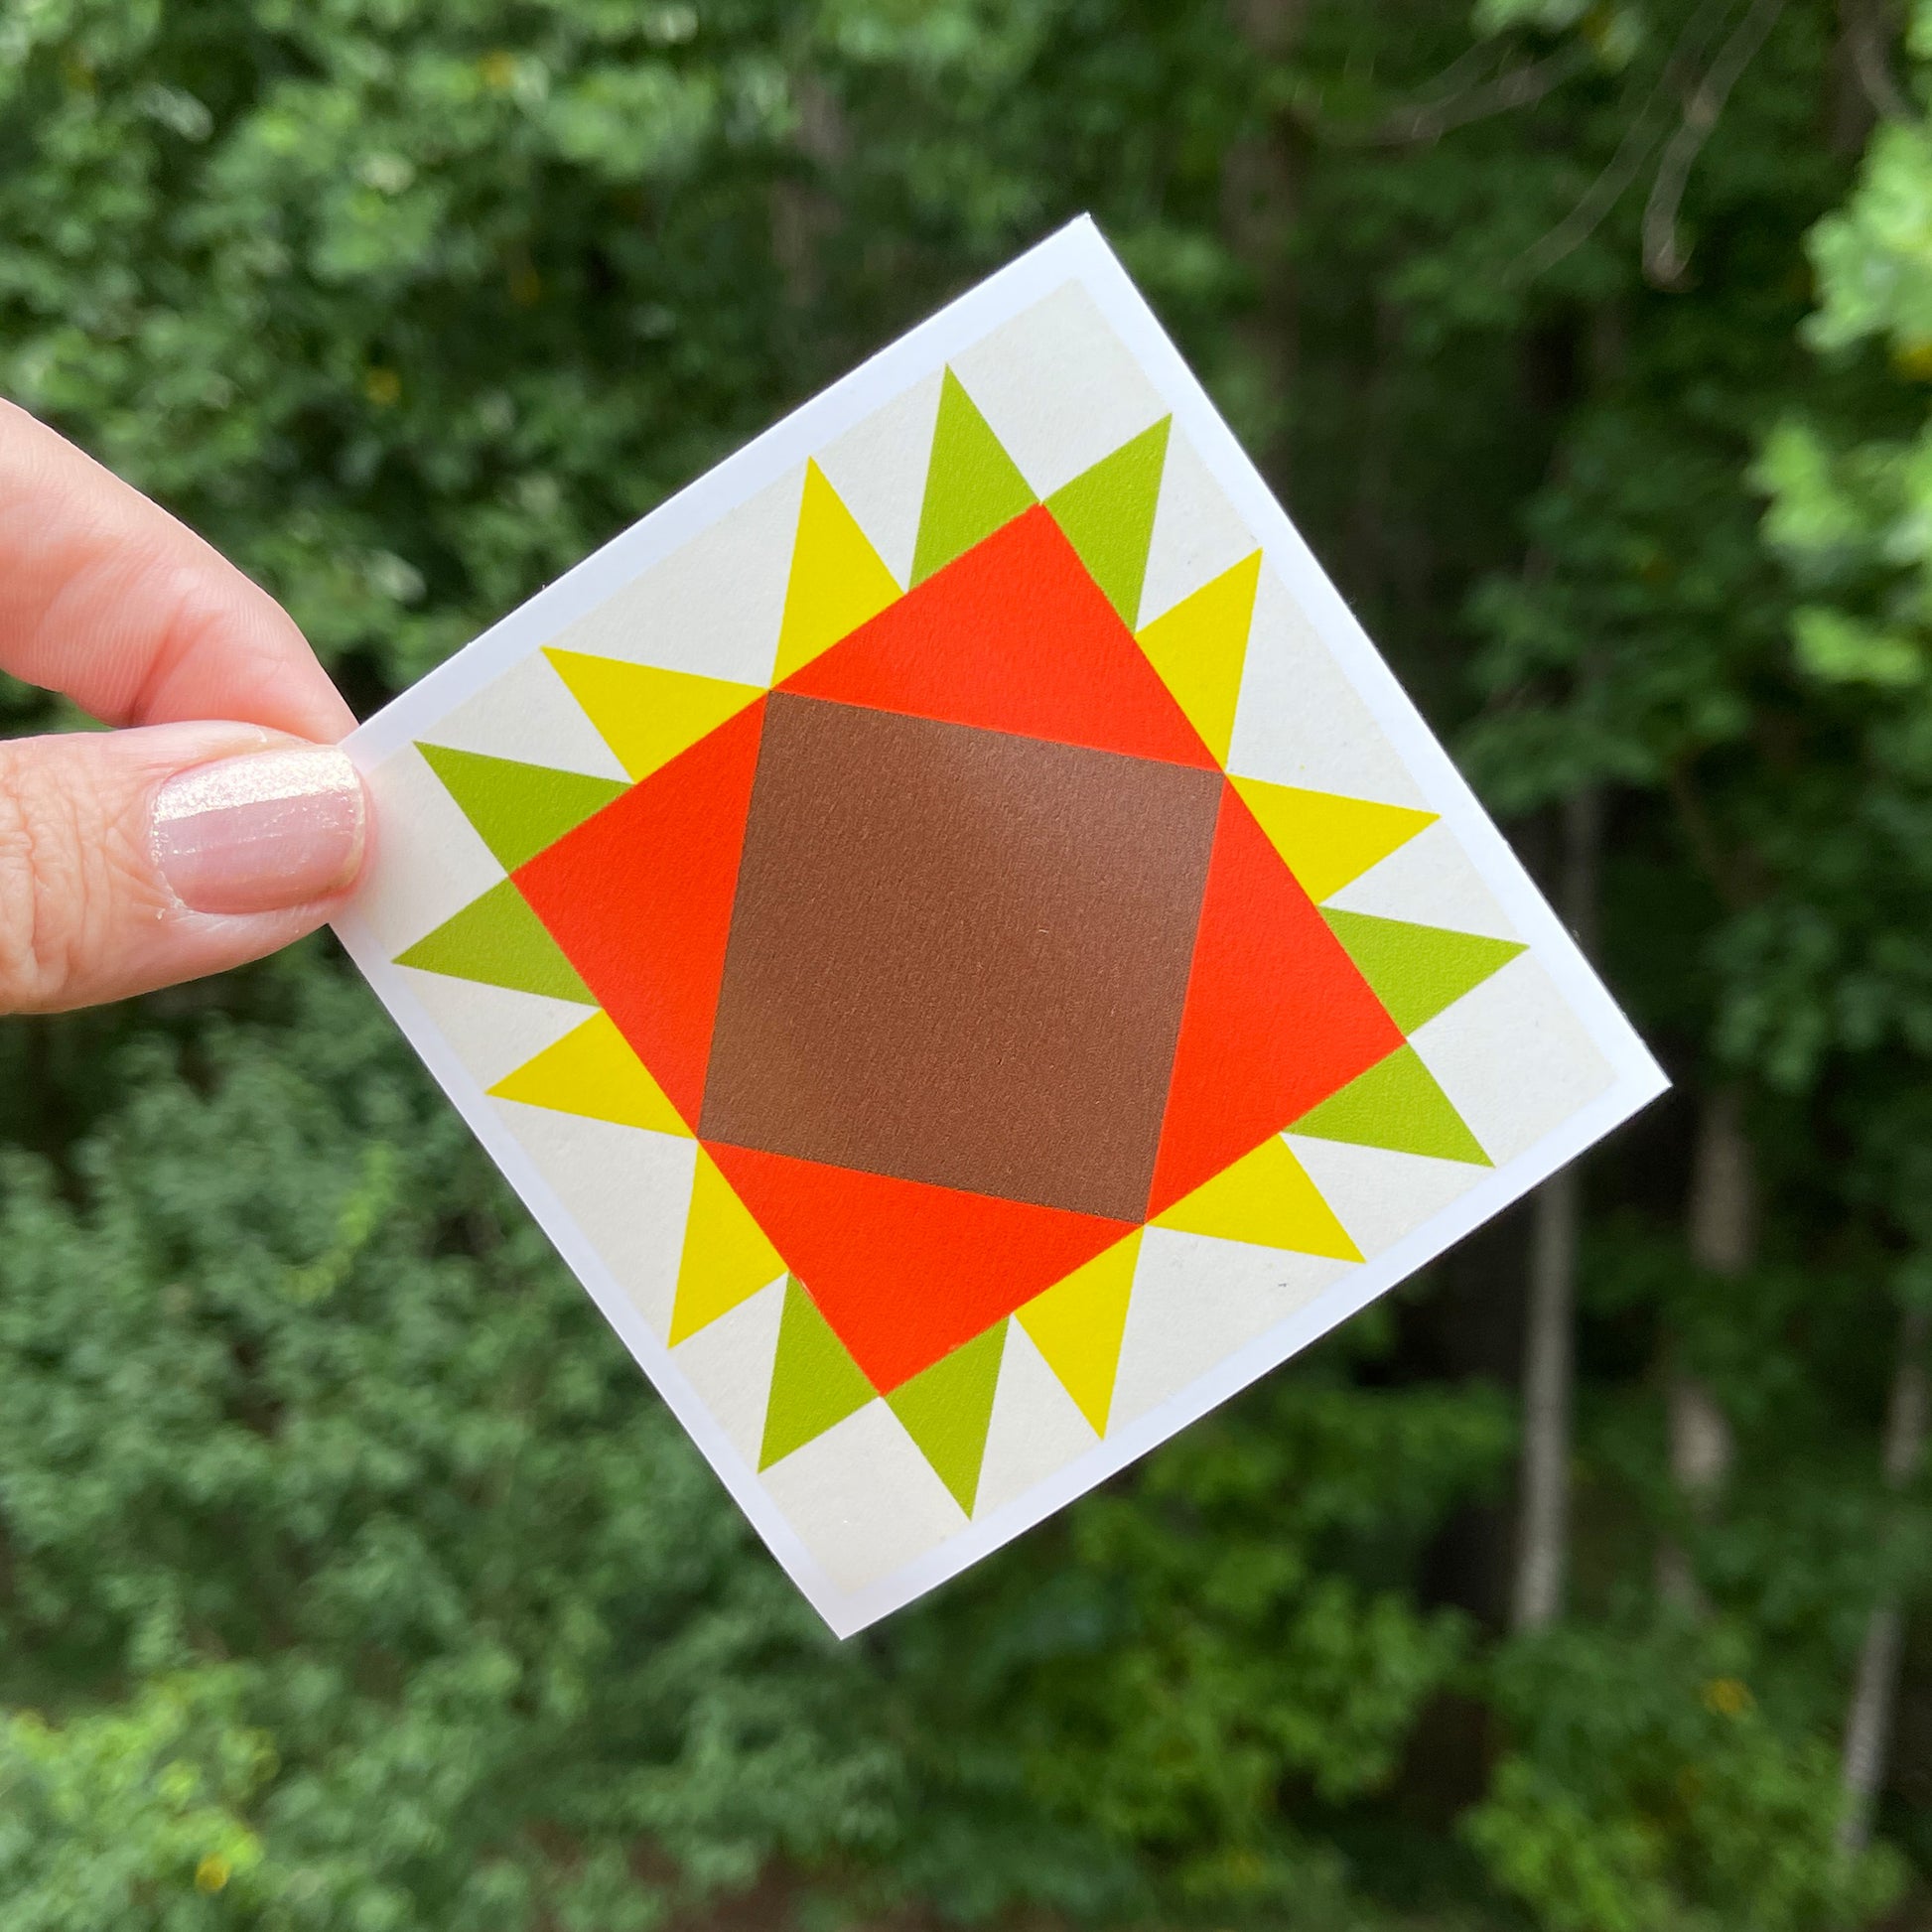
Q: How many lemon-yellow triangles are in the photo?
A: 8